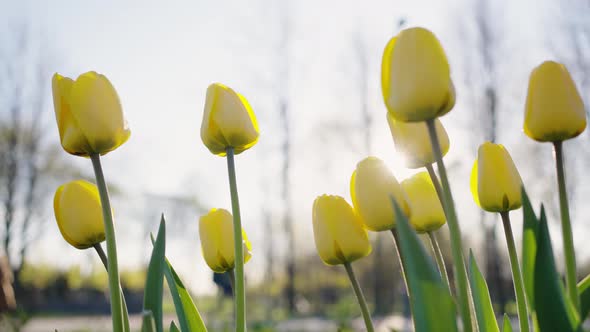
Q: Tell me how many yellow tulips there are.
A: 11